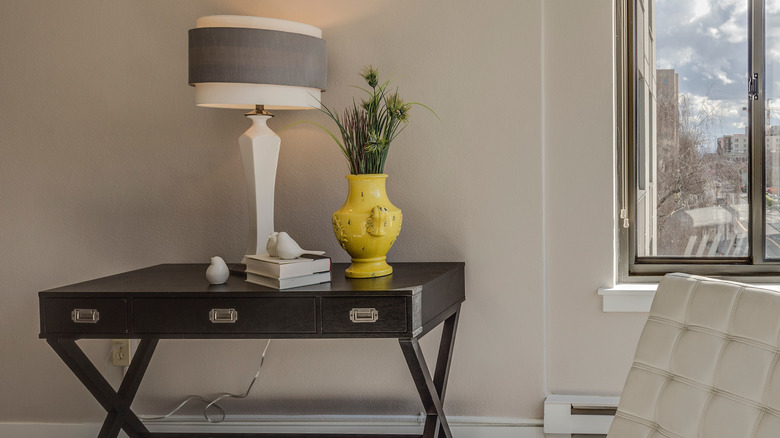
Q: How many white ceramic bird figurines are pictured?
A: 3